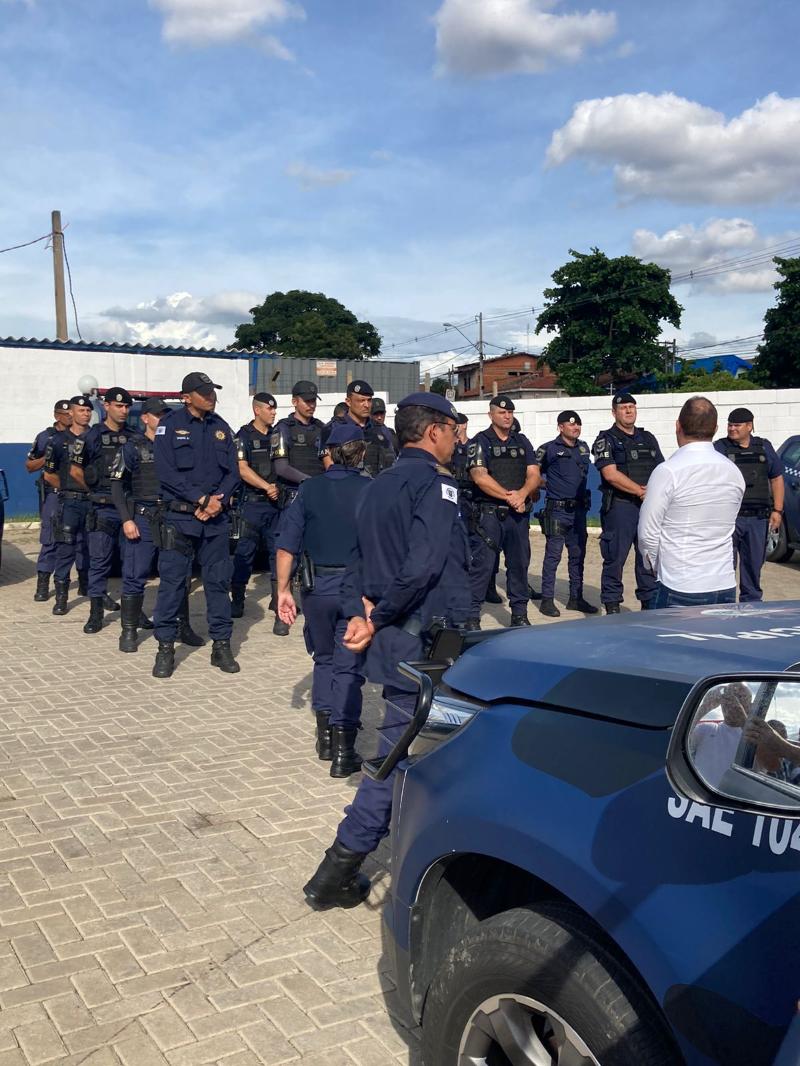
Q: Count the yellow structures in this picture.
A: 0